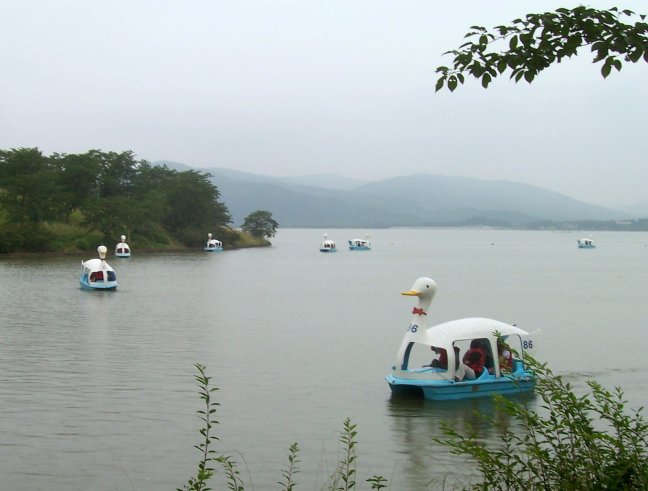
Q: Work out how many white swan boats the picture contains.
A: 7